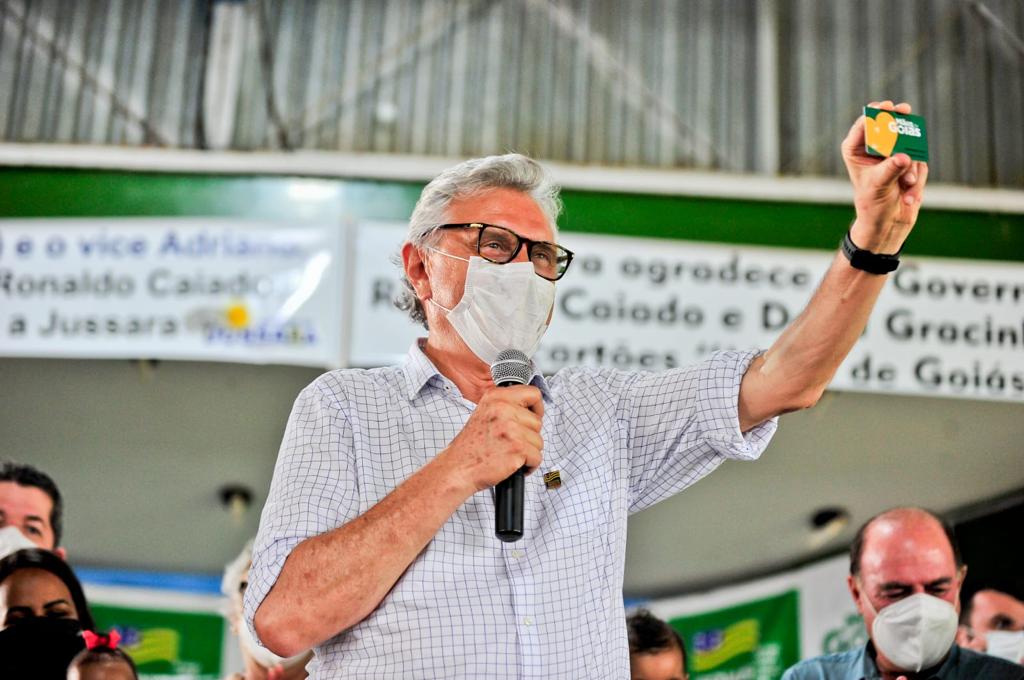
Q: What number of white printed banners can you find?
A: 2